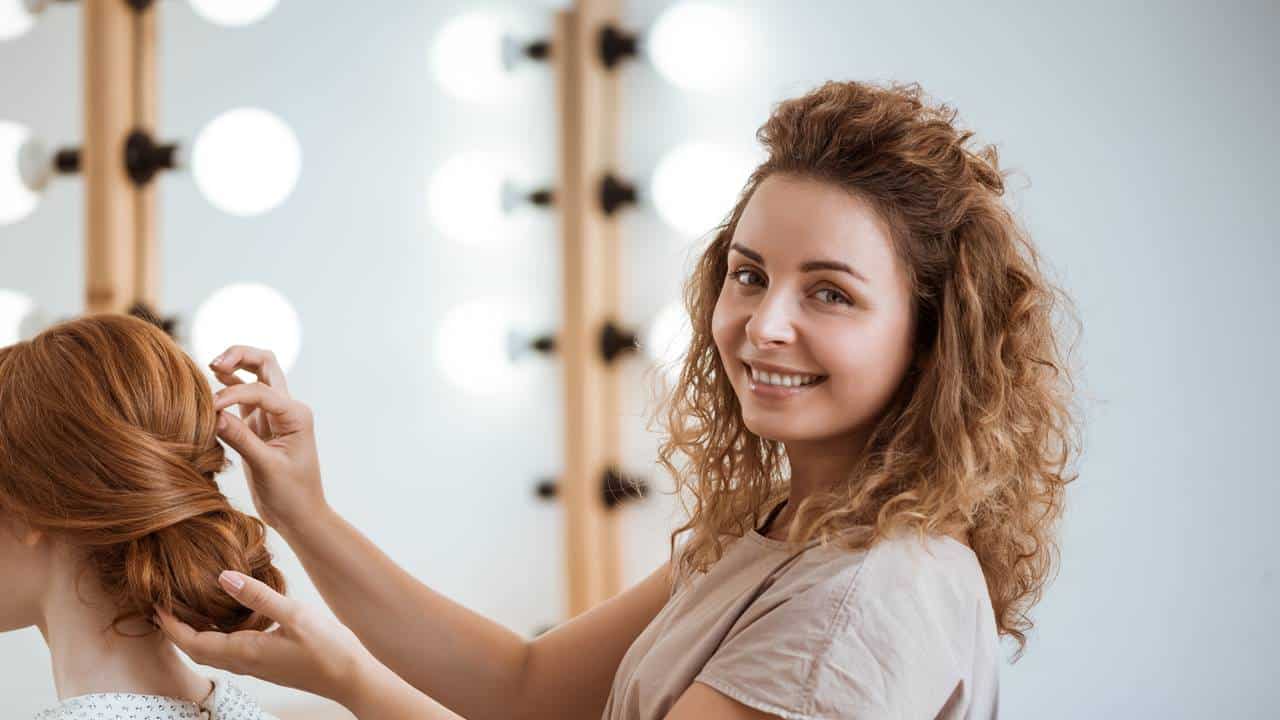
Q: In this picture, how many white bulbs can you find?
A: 12